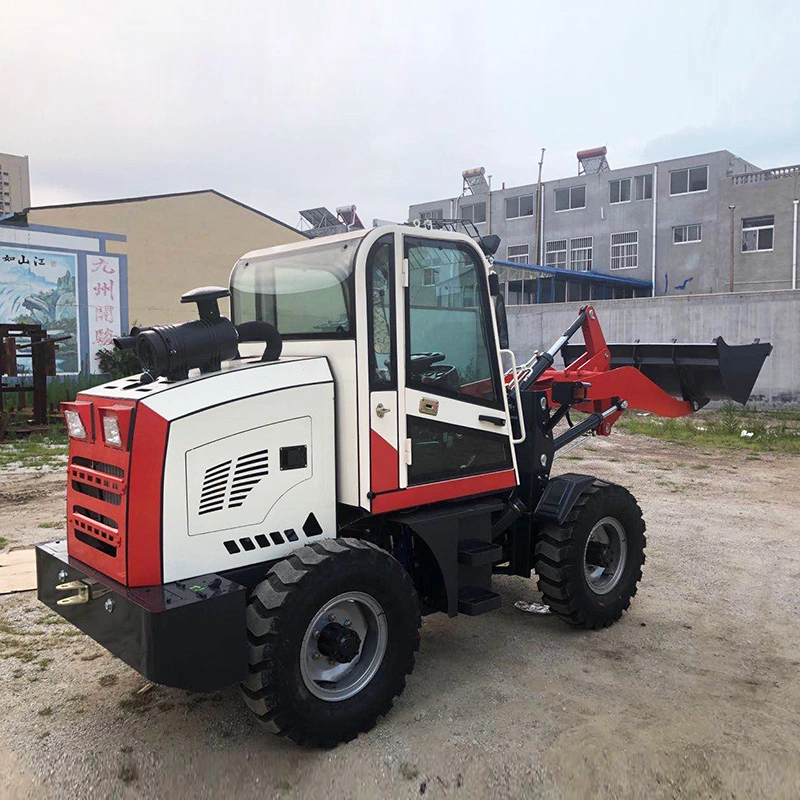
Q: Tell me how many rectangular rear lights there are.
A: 2